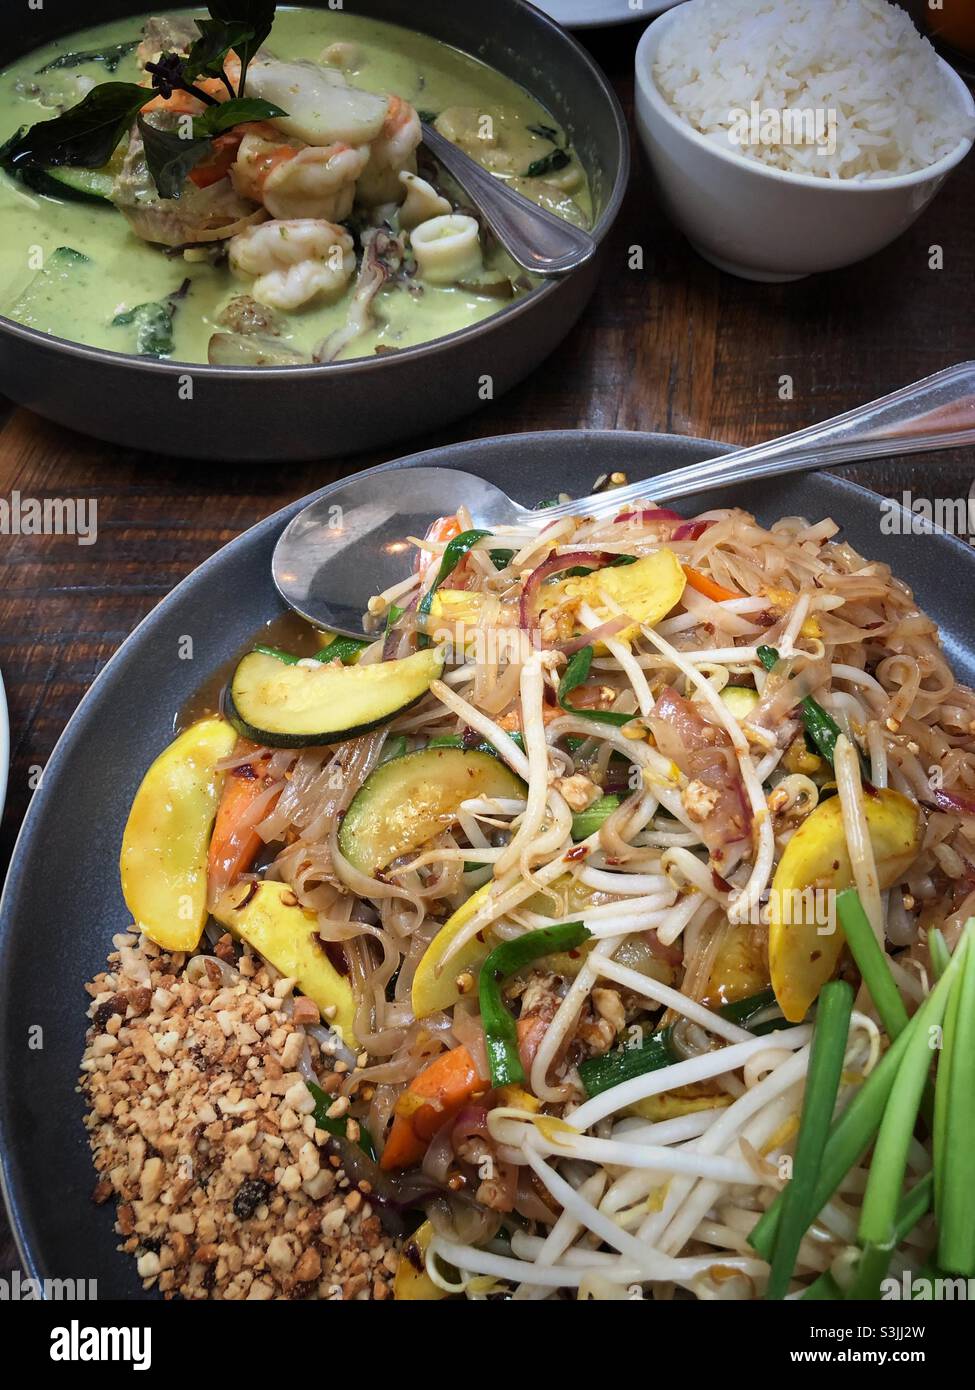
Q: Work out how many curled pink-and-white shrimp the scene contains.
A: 3